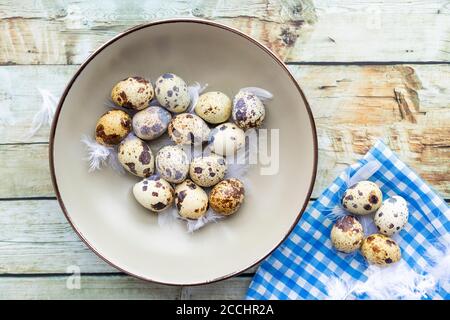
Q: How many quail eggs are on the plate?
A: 14